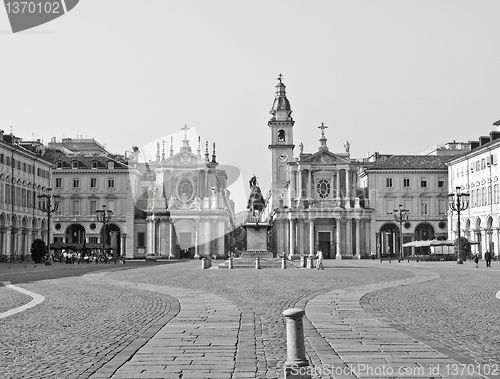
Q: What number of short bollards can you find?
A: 7